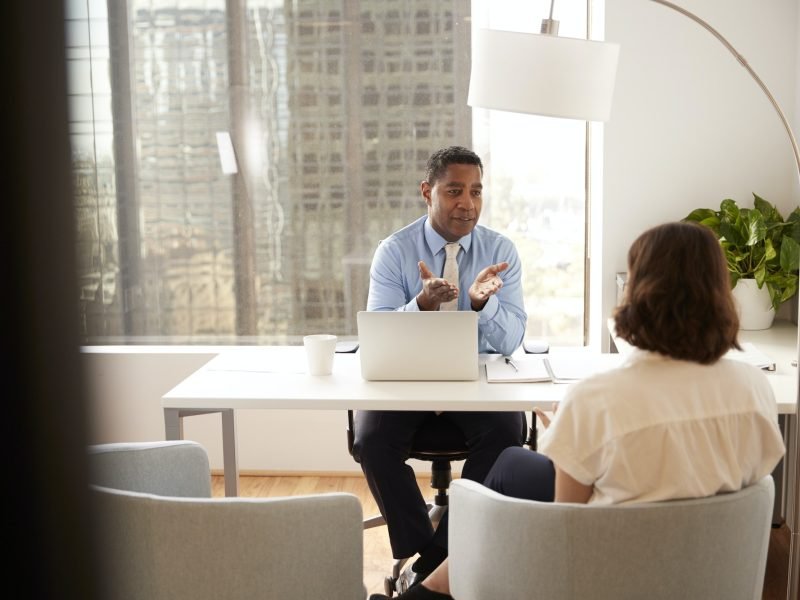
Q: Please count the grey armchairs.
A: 2